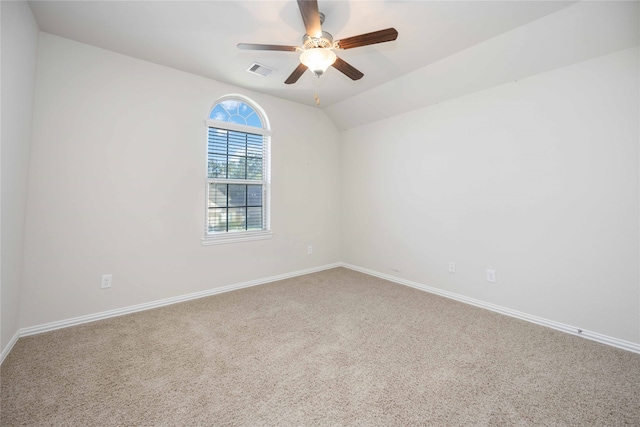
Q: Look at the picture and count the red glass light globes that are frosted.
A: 0